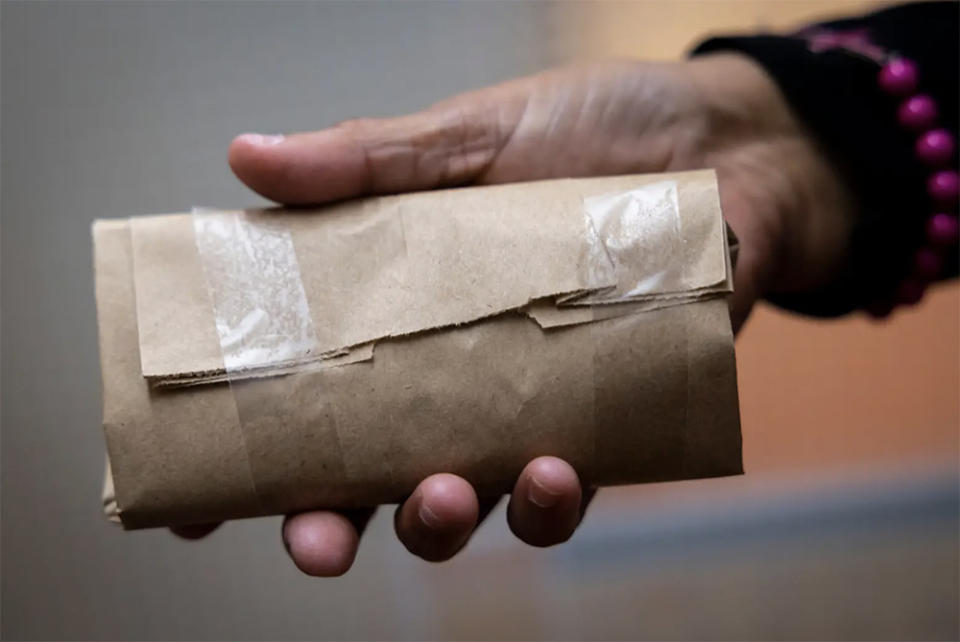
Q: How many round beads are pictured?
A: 8